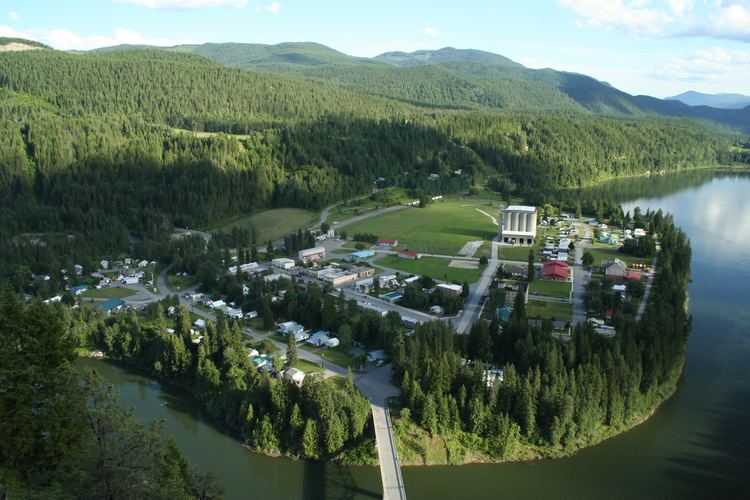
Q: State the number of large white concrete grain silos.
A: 4